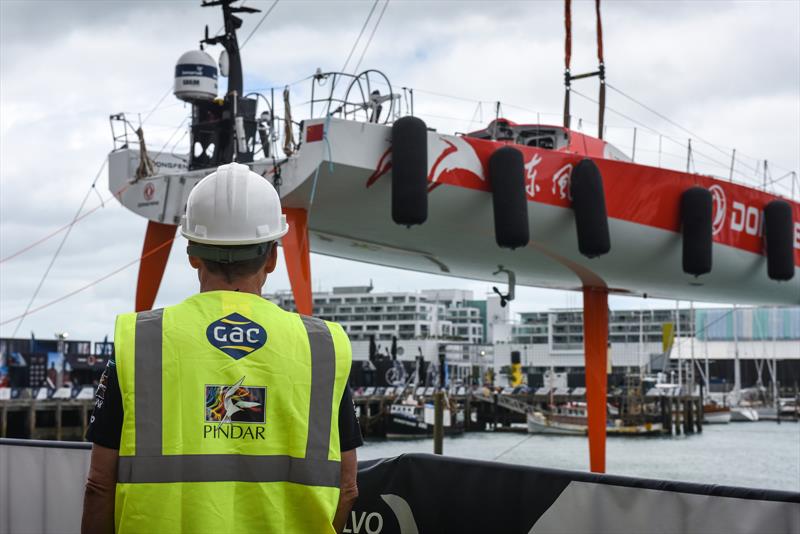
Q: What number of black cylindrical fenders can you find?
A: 5